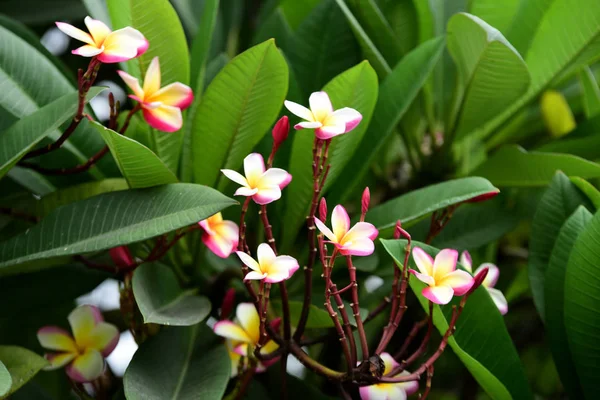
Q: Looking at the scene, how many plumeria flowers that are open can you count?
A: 12